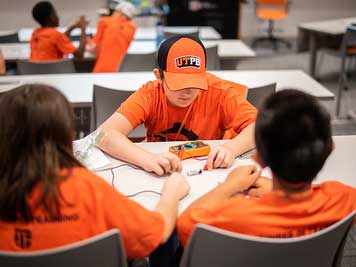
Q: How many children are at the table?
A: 3